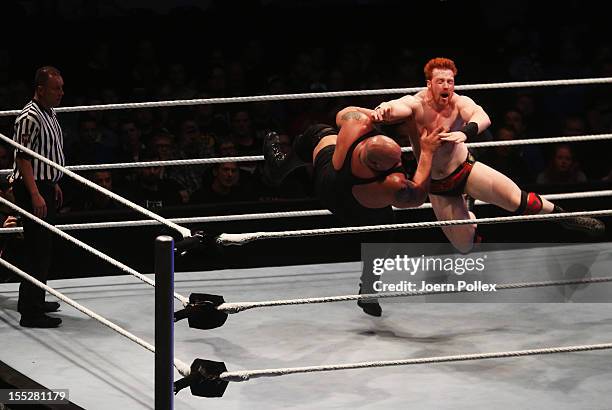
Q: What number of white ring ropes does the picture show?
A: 9